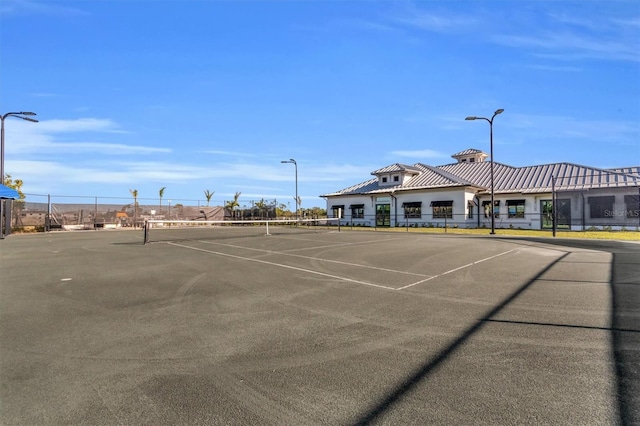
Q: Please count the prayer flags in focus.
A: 0